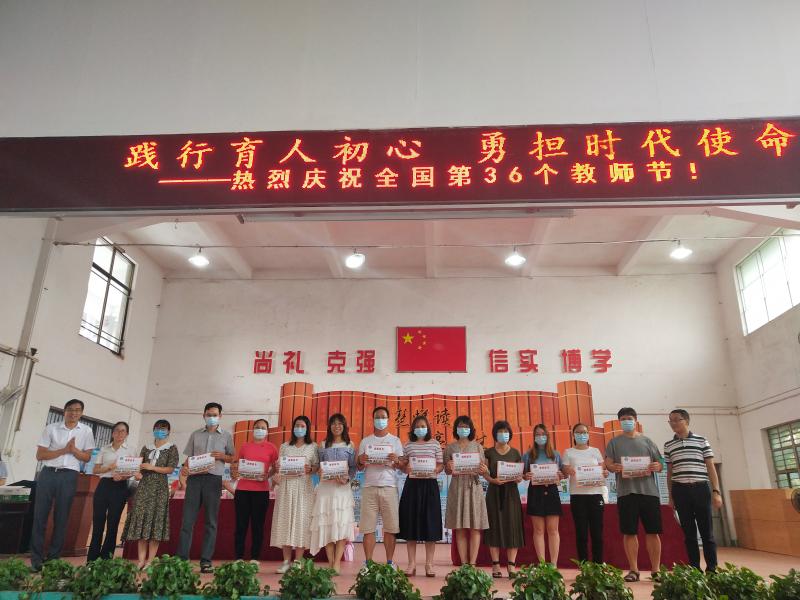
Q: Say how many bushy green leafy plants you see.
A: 13